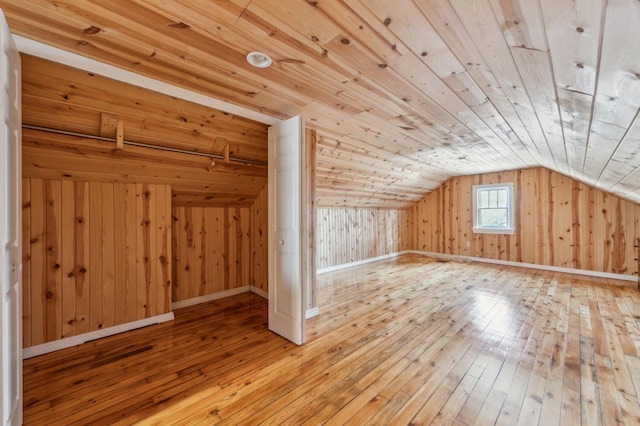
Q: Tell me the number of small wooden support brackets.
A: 2